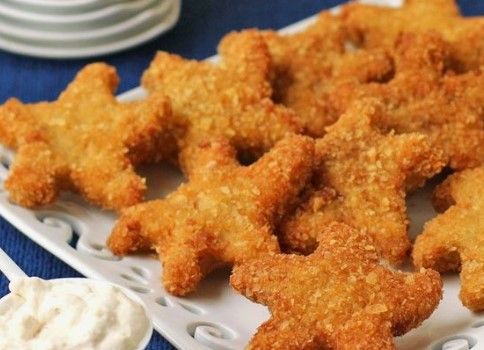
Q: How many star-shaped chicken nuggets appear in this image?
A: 9